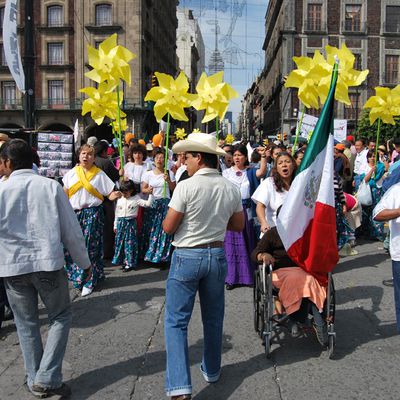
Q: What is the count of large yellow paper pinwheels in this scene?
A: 7